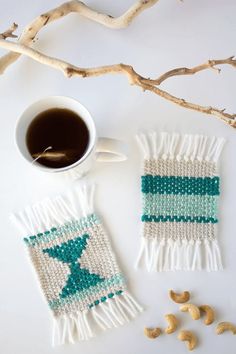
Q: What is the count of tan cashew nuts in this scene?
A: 7